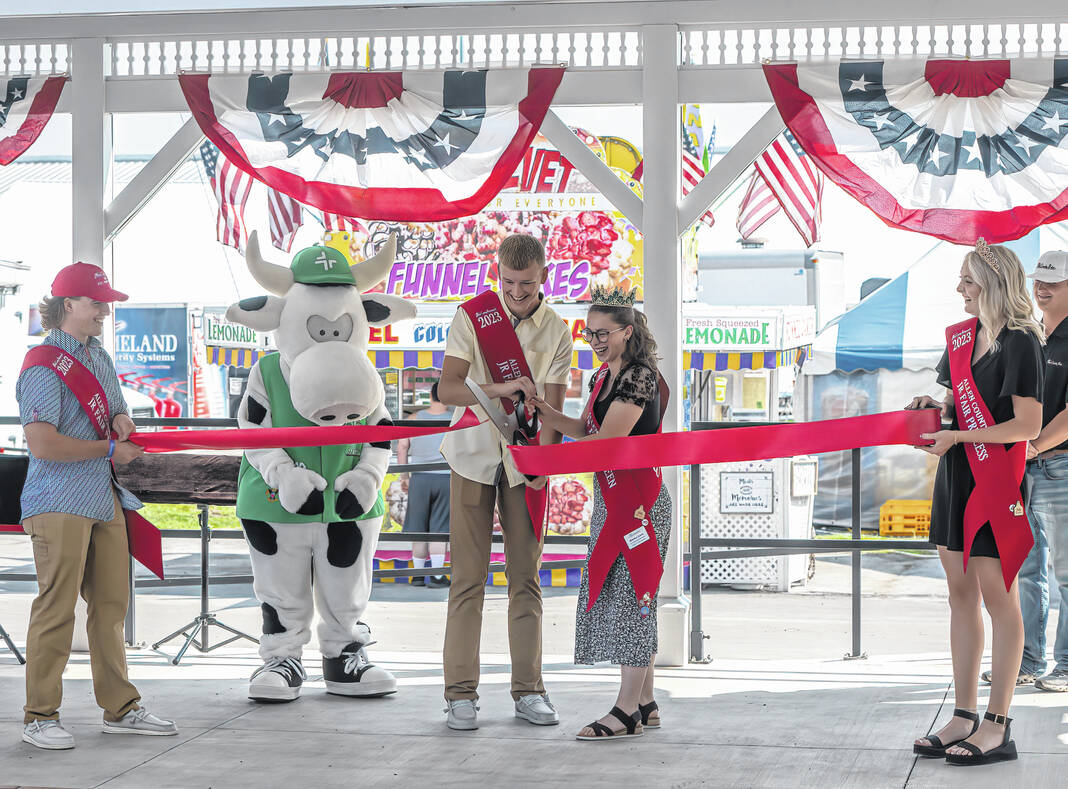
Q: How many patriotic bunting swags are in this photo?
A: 3